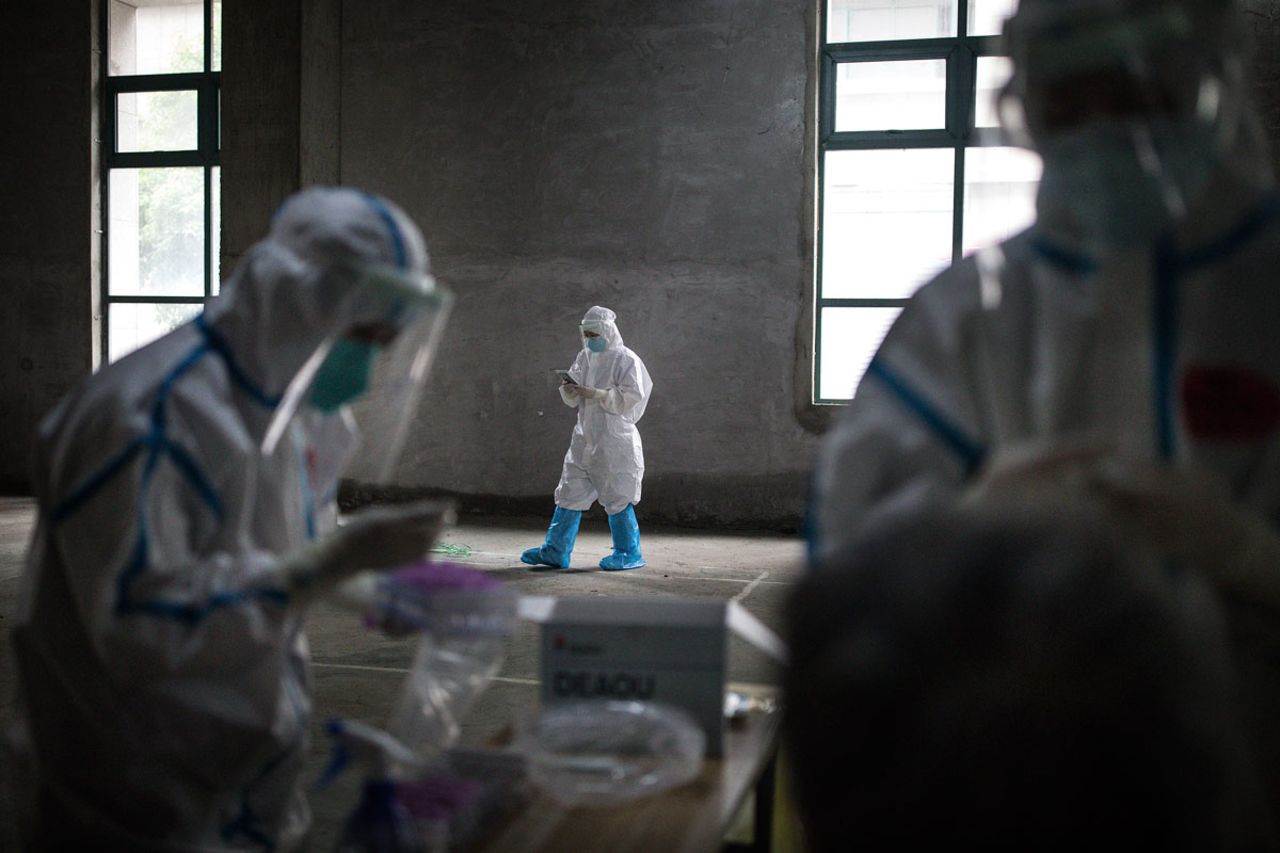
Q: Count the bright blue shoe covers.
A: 2